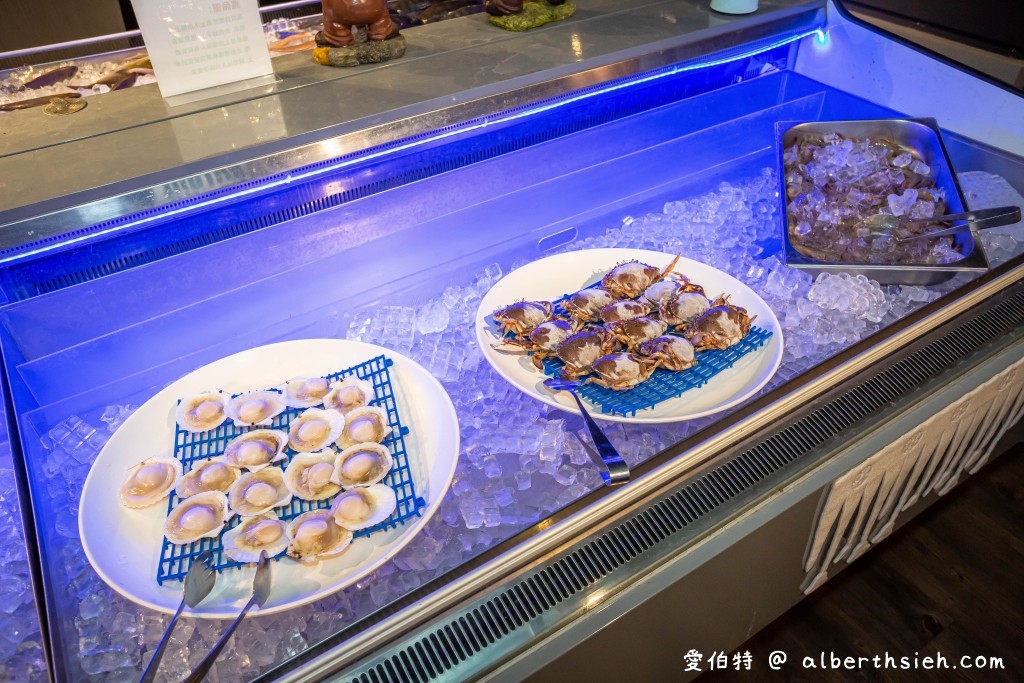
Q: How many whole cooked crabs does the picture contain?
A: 12